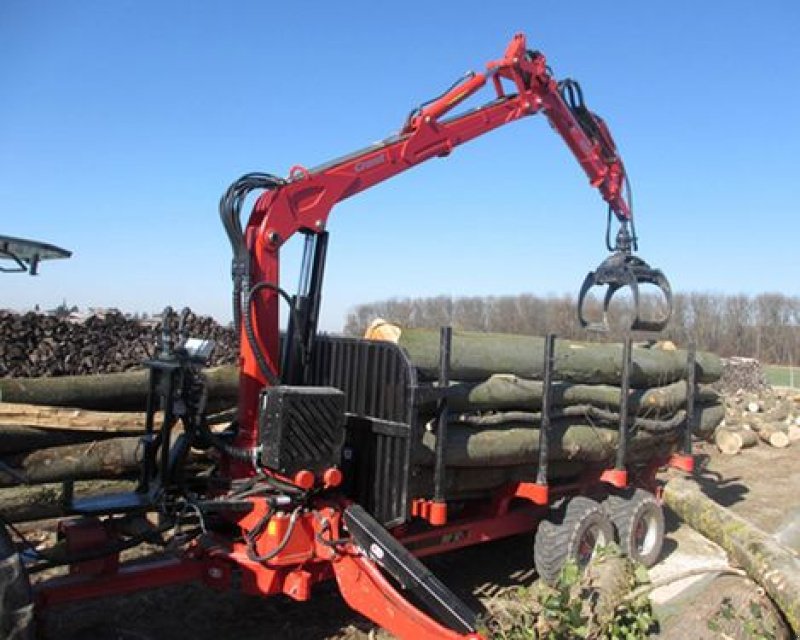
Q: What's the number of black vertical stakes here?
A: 4